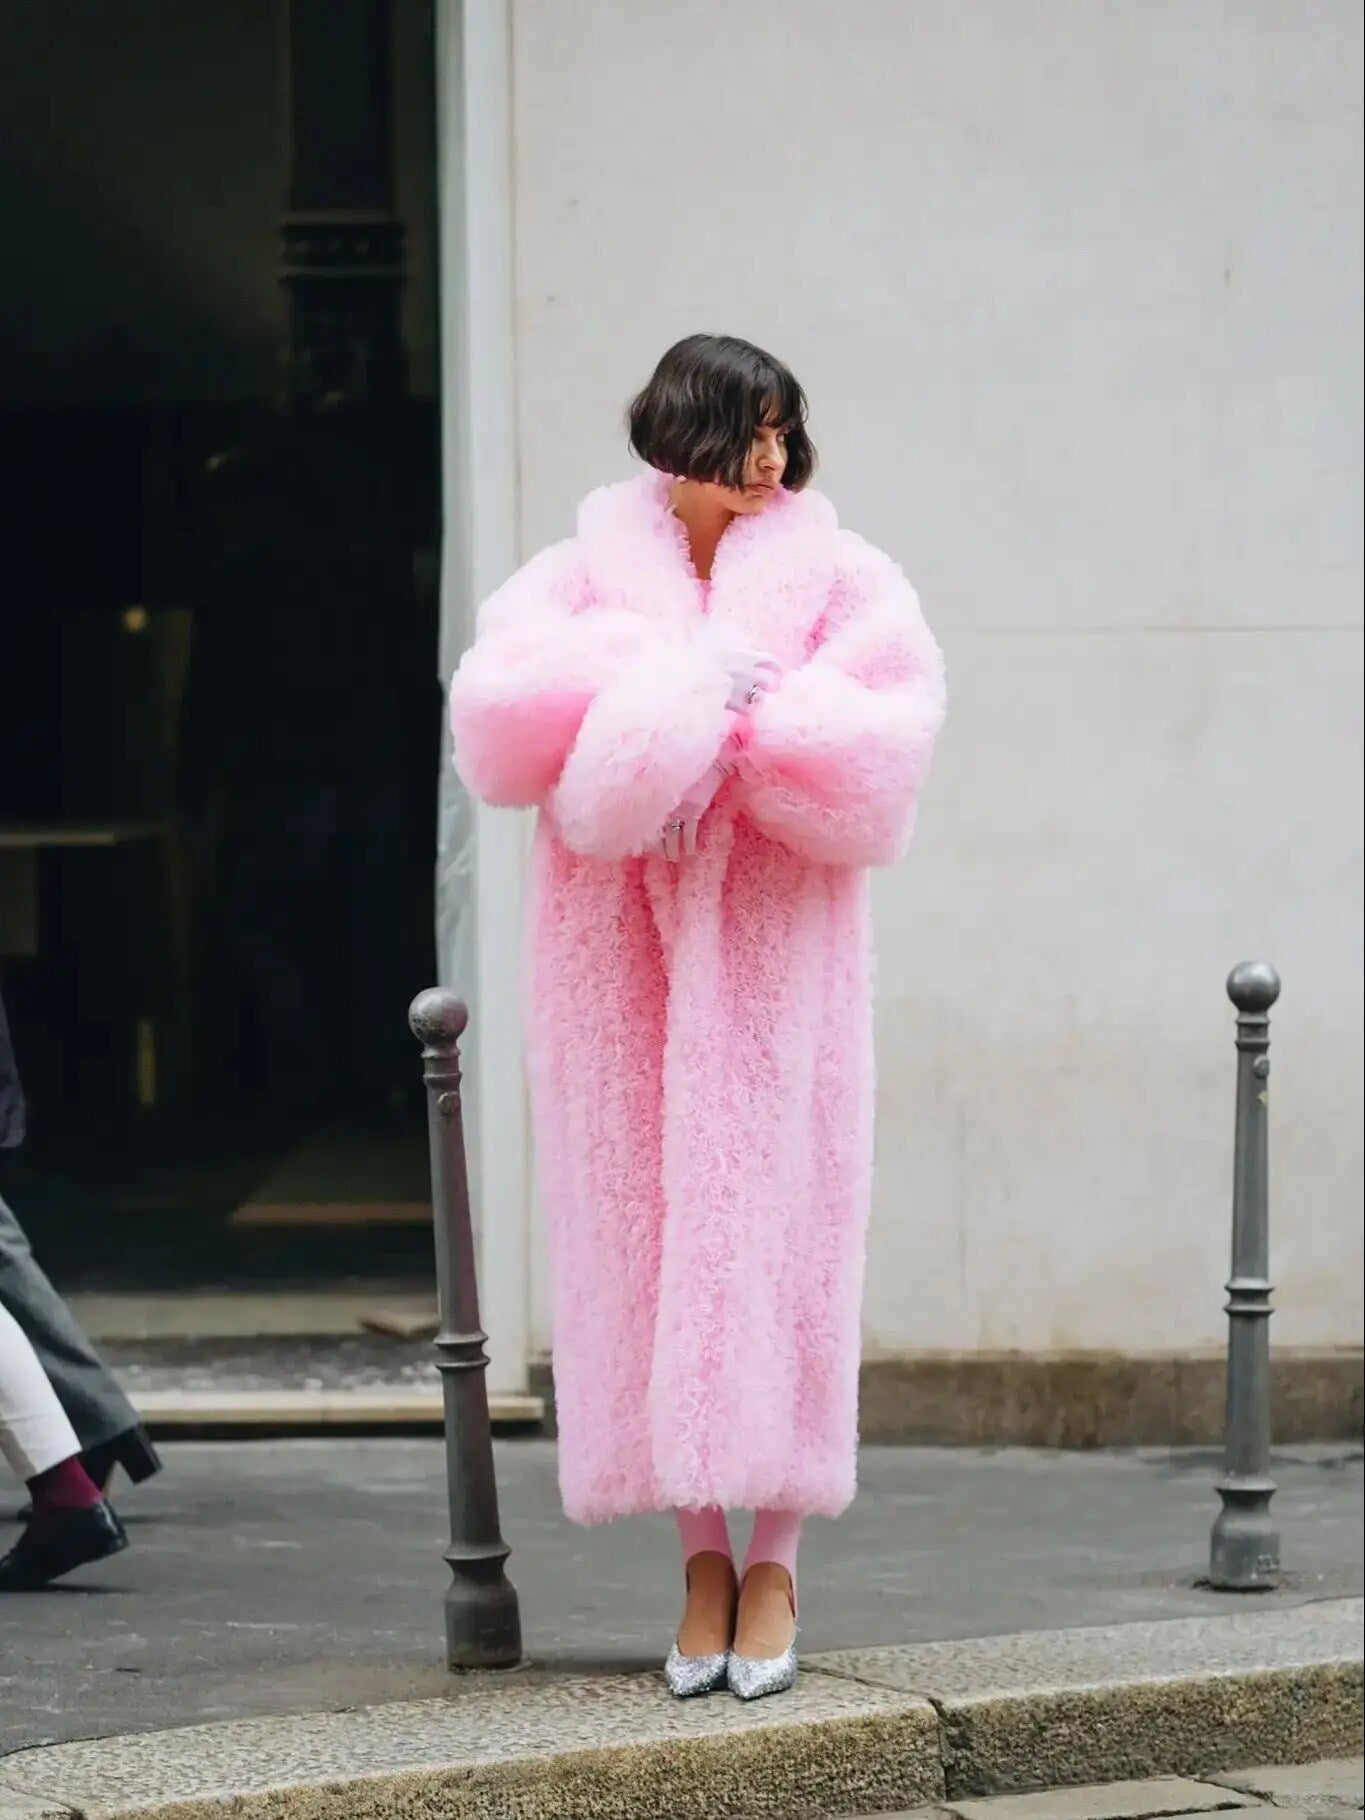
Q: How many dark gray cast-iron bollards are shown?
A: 2